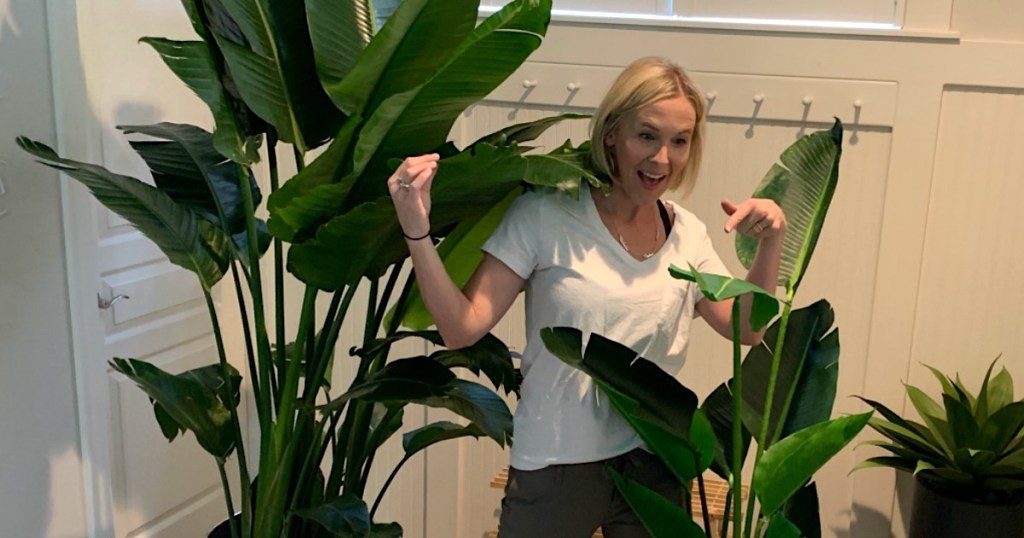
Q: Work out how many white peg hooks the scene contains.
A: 6